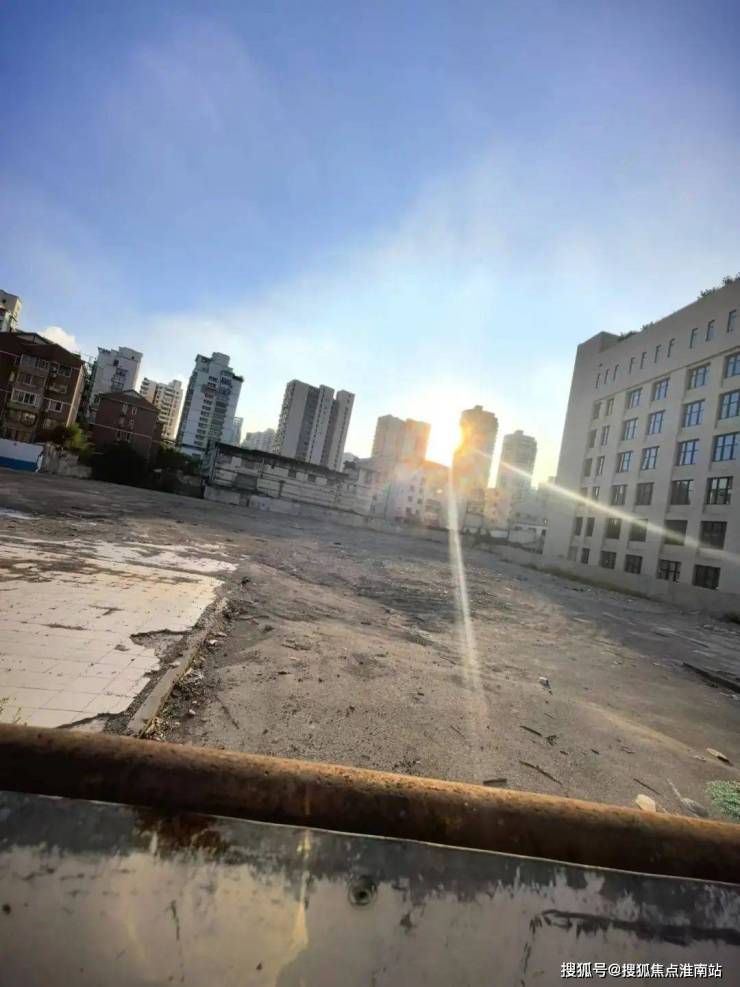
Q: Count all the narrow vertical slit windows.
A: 10